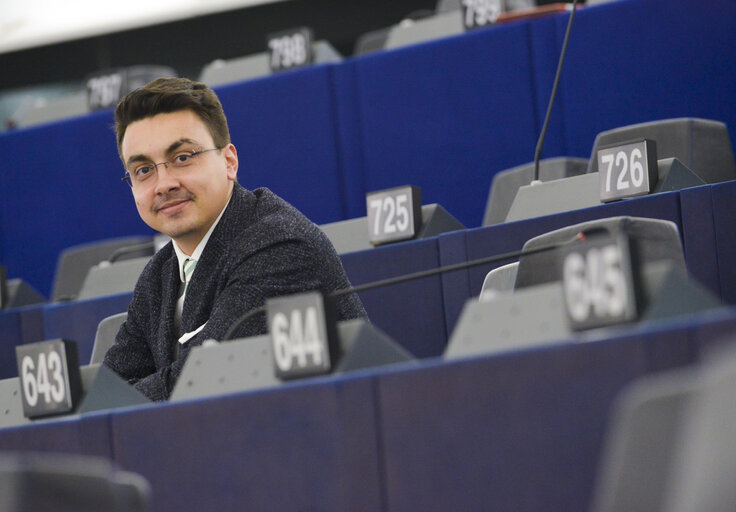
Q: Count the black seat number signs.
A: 8